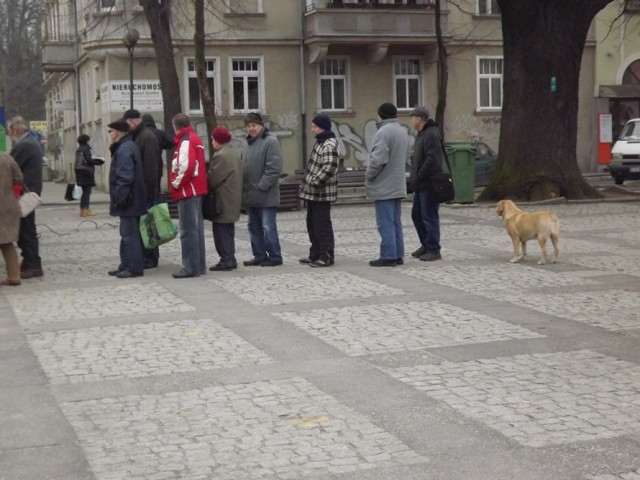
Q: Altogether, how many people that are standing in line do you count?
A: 11